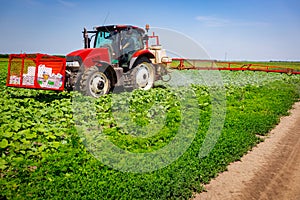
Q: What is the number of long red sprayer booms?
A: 1